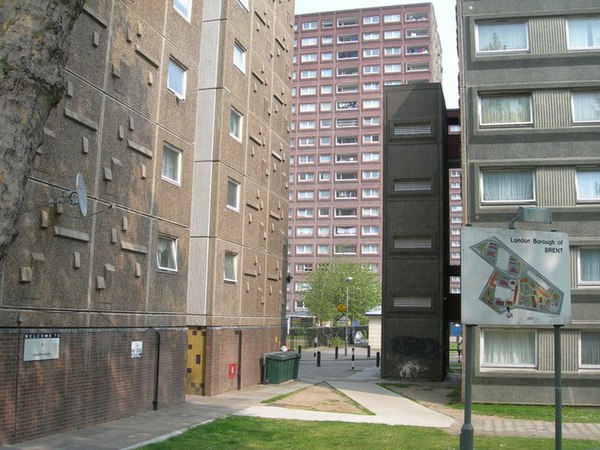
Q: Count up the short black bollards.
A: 5